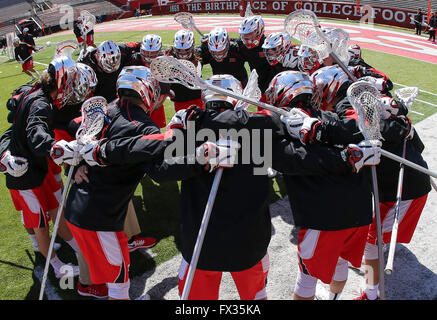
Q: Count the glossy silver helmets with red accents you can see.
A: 13